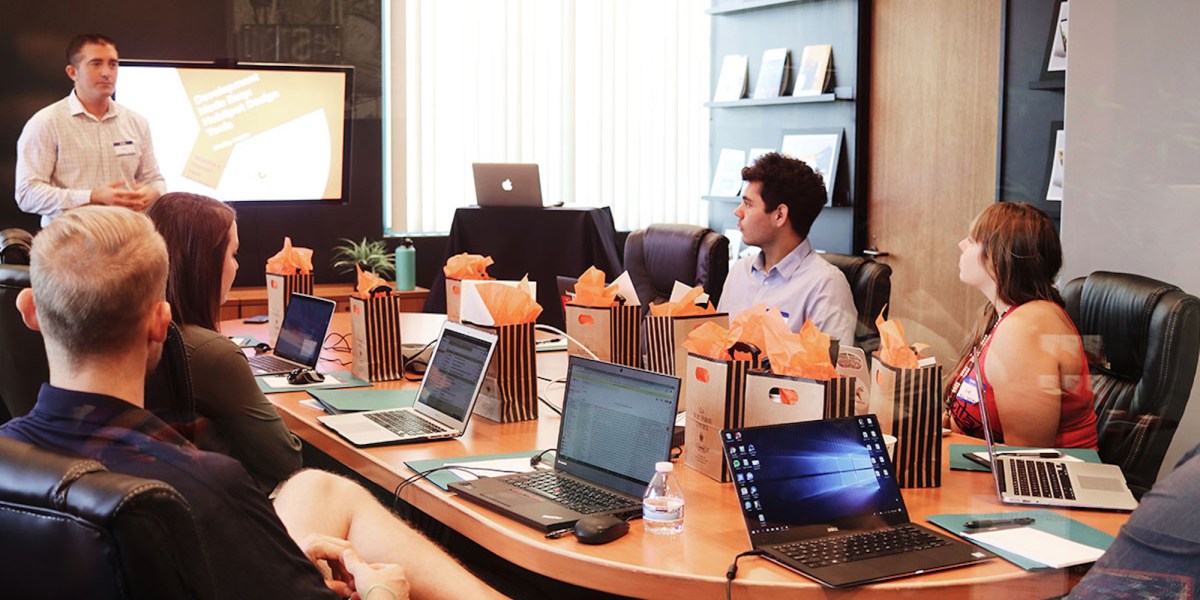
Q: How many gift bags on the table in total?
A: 9